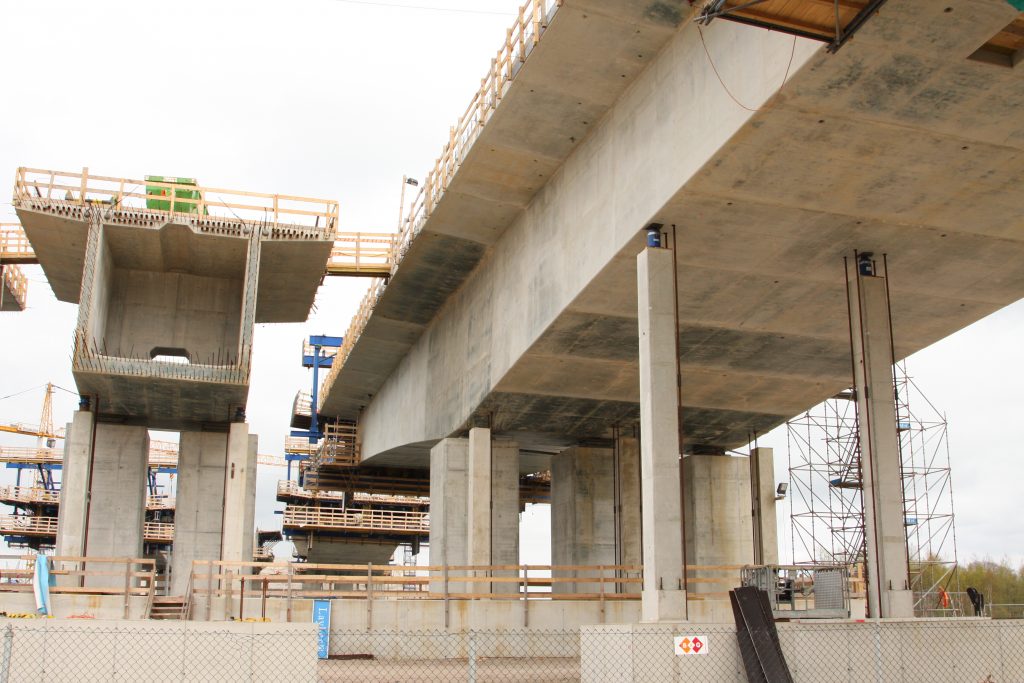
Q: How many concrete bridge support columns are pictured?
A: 12